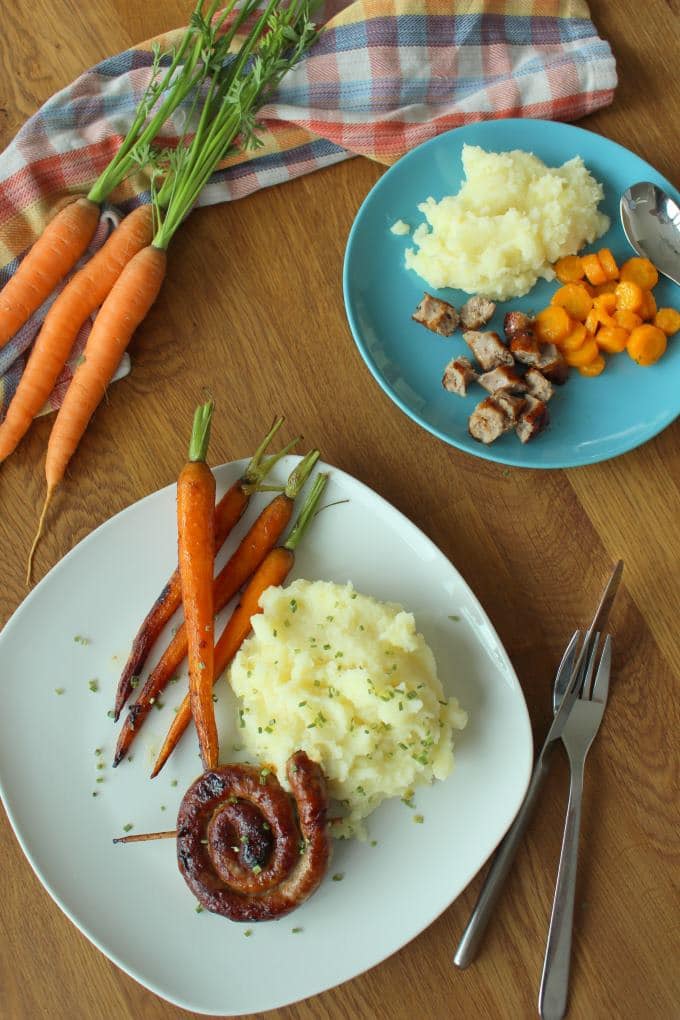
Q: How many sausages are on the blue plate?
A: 12